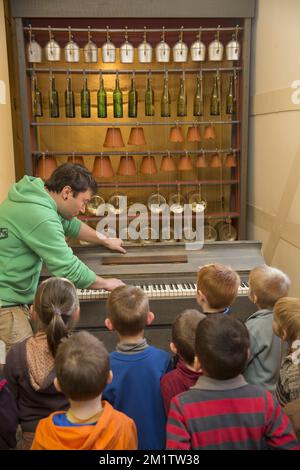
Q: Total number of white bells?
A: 12